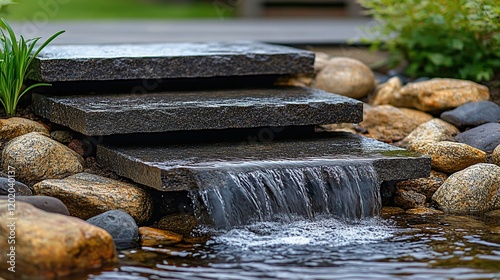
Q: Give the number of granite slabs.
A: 3